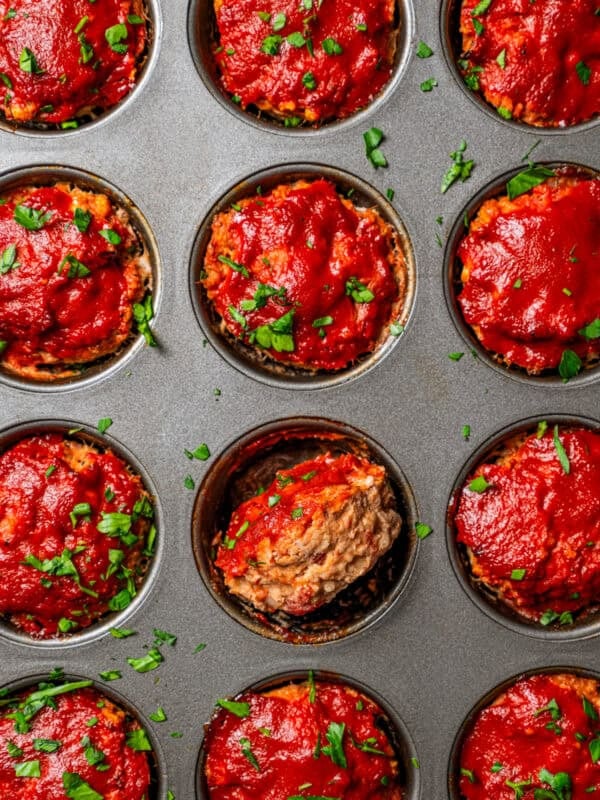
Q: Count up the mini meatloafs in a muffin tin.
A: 12